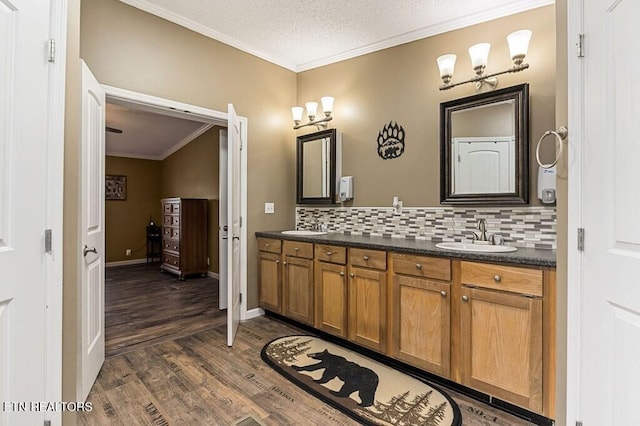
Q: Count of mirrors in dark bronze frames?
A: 2